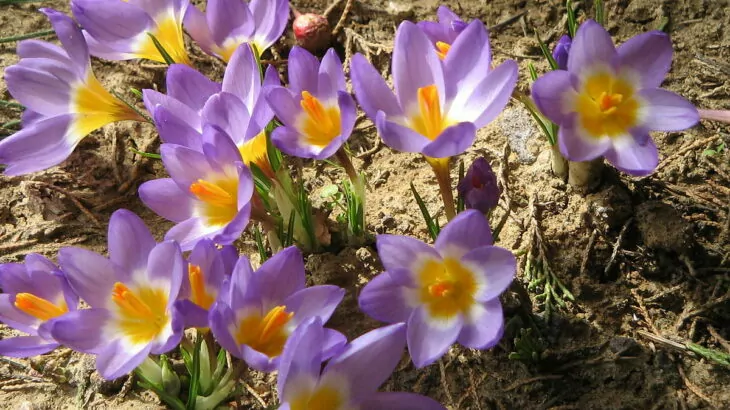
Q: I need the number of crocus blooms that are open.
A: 15